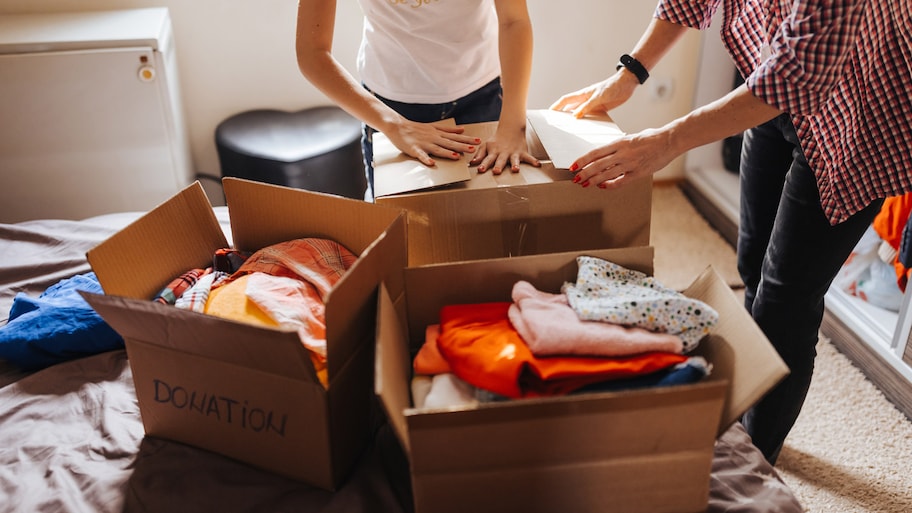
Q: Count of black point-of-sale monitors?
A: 0